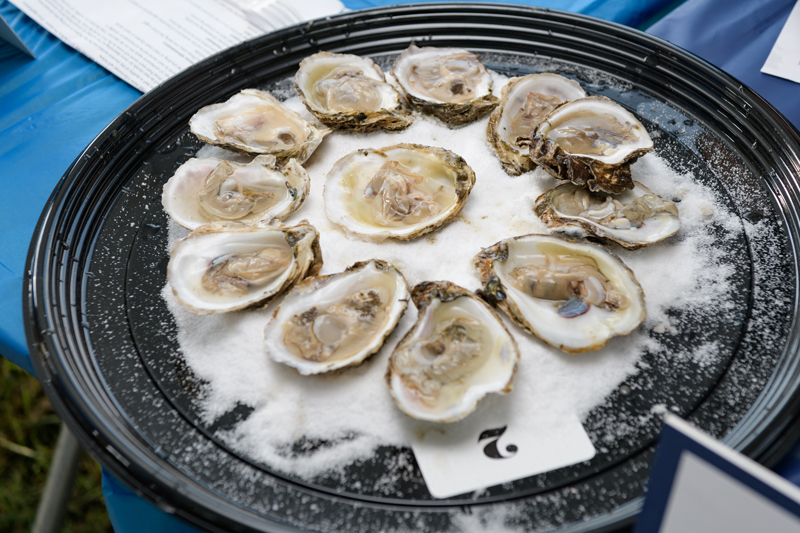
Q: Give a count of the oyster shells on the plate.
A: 12